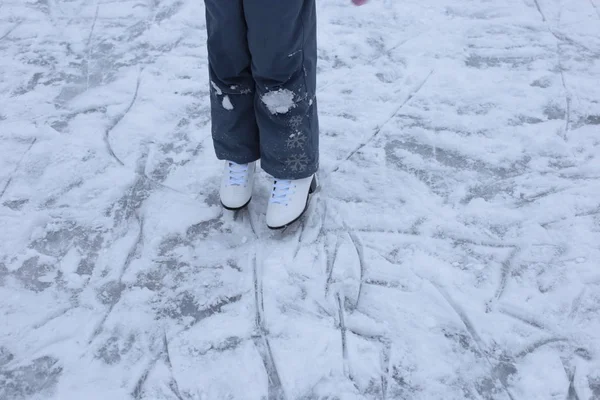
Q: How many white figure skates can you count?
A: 2